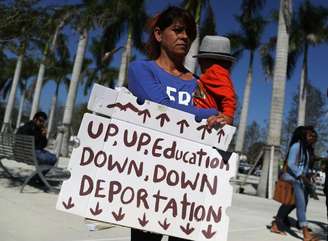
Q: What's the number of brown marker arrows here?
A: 12